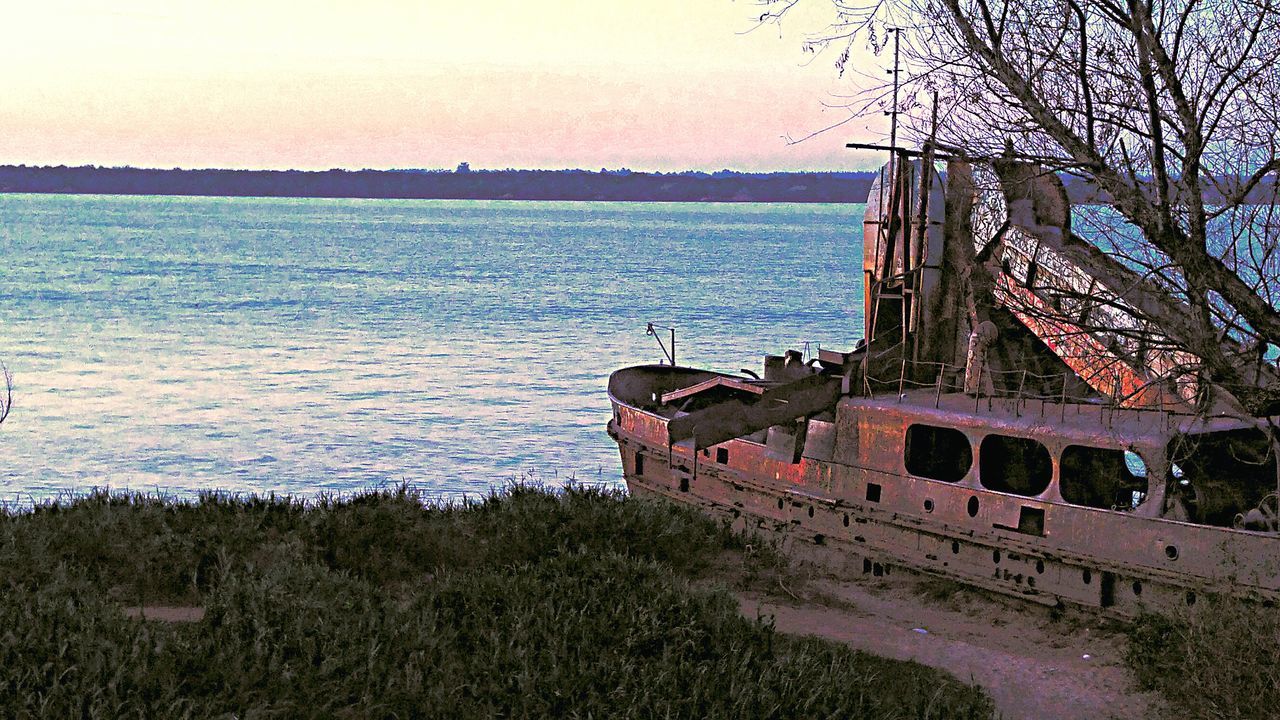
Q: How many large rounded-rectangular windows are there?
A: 3